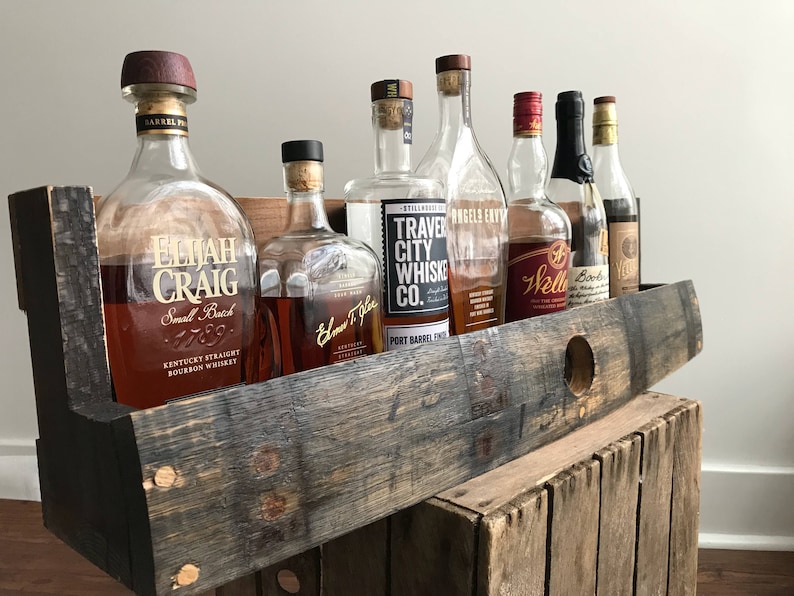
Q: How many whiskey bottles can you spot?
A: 7